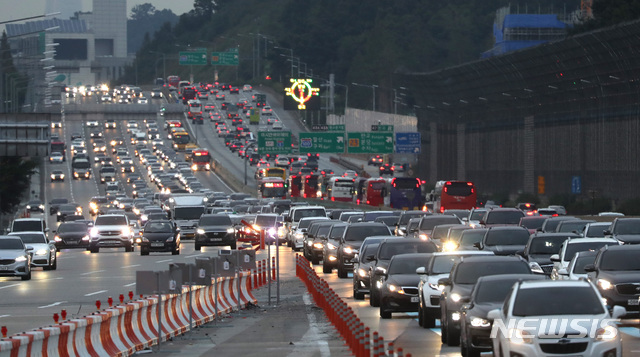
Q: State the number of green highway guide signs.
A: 5